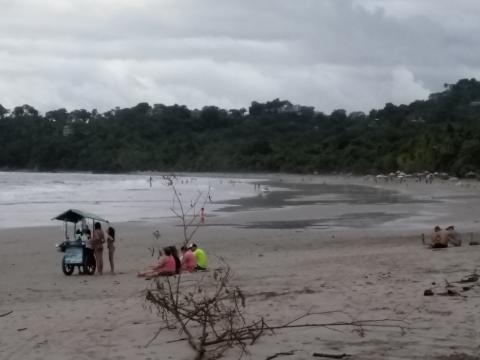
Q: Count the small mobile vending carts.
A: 1